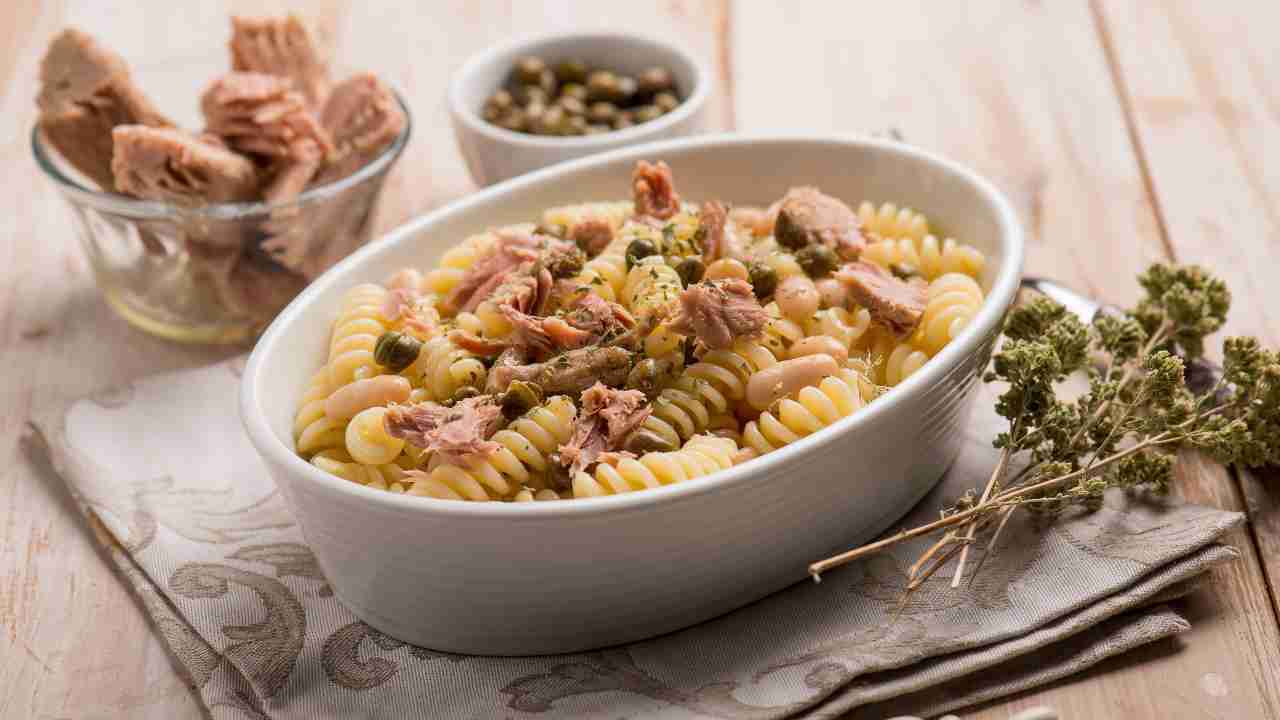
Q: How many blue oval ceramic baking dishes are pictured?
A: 0